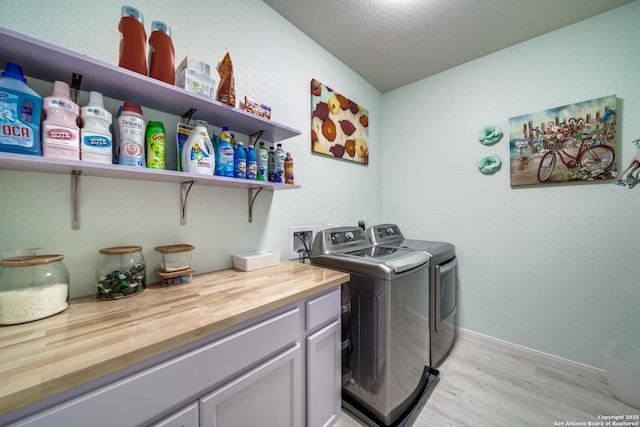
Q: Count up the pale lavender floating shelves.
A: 2